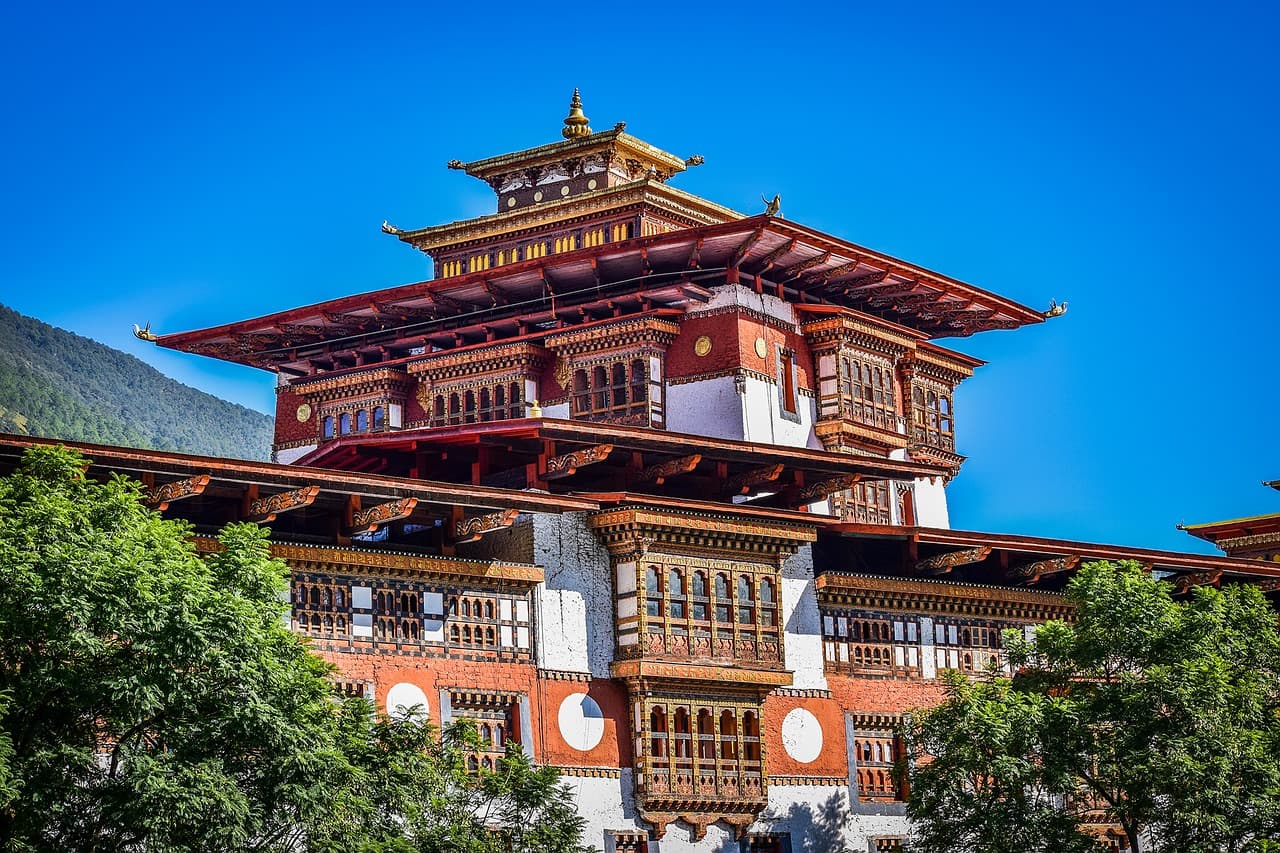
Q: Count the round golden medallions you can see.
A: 7